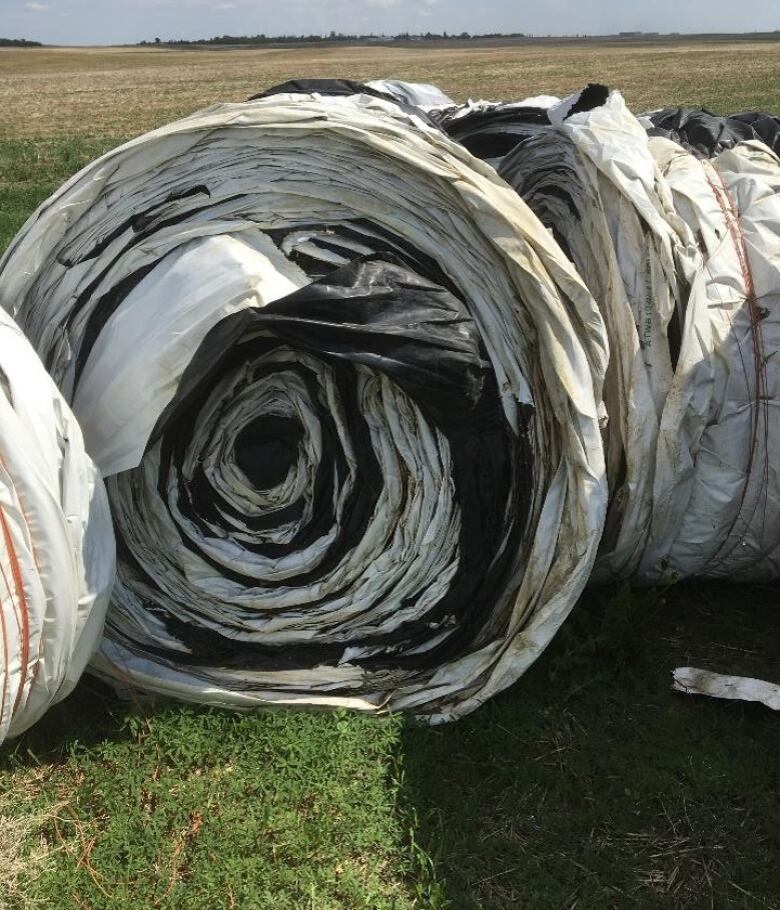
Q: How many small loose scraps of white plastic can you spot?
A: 1